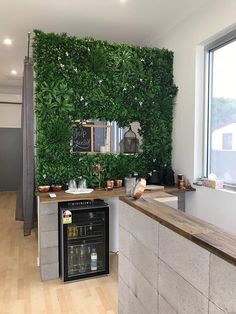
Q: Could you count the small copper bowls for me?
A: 2